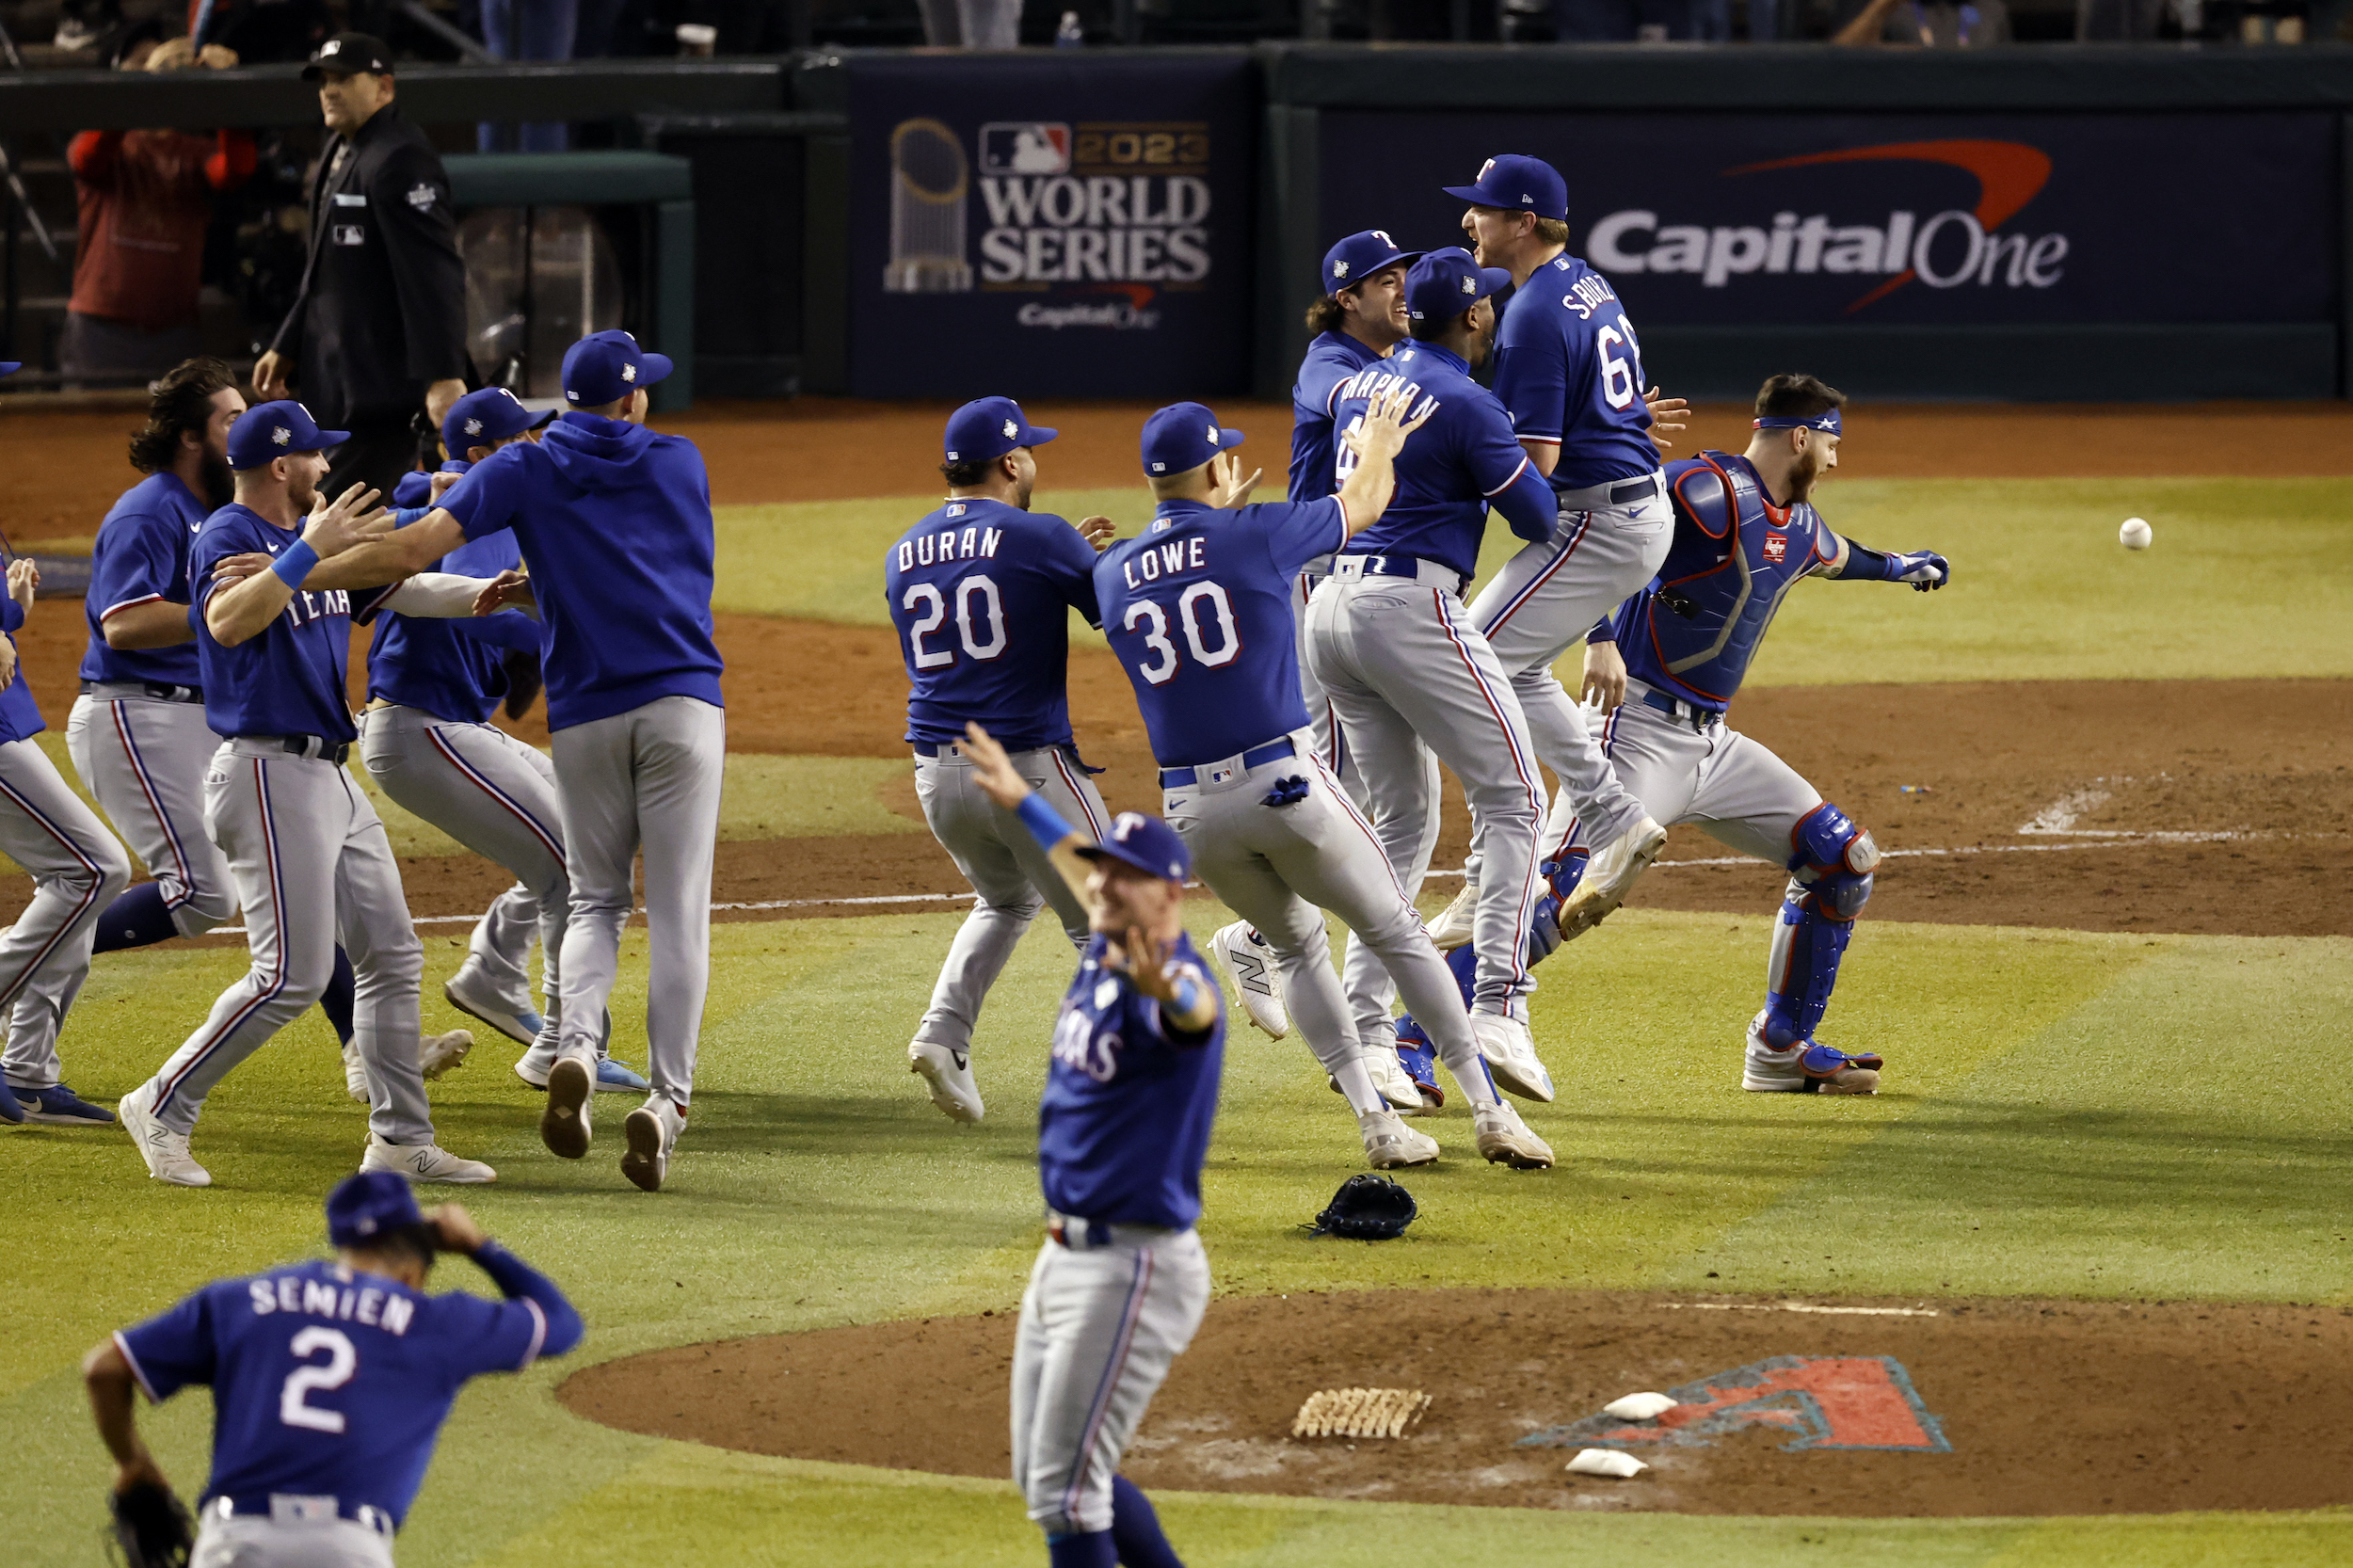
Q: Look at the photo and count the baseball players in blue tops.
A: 13